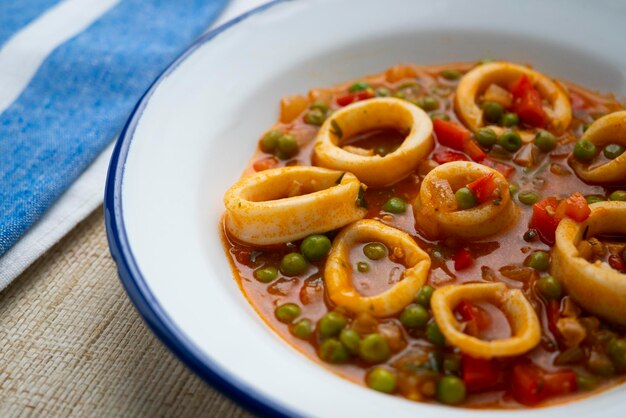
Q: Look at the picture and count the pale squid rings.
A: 8